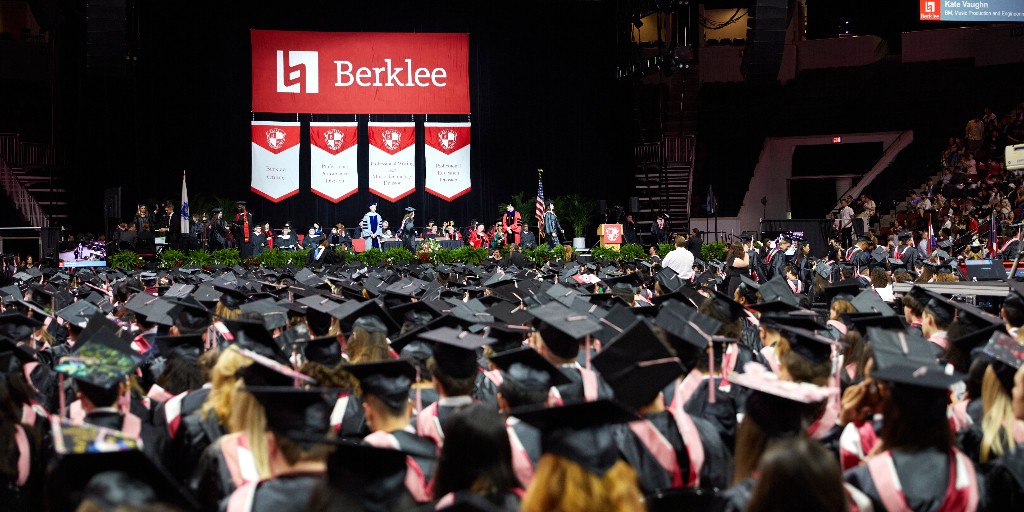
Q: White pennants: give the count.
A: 4